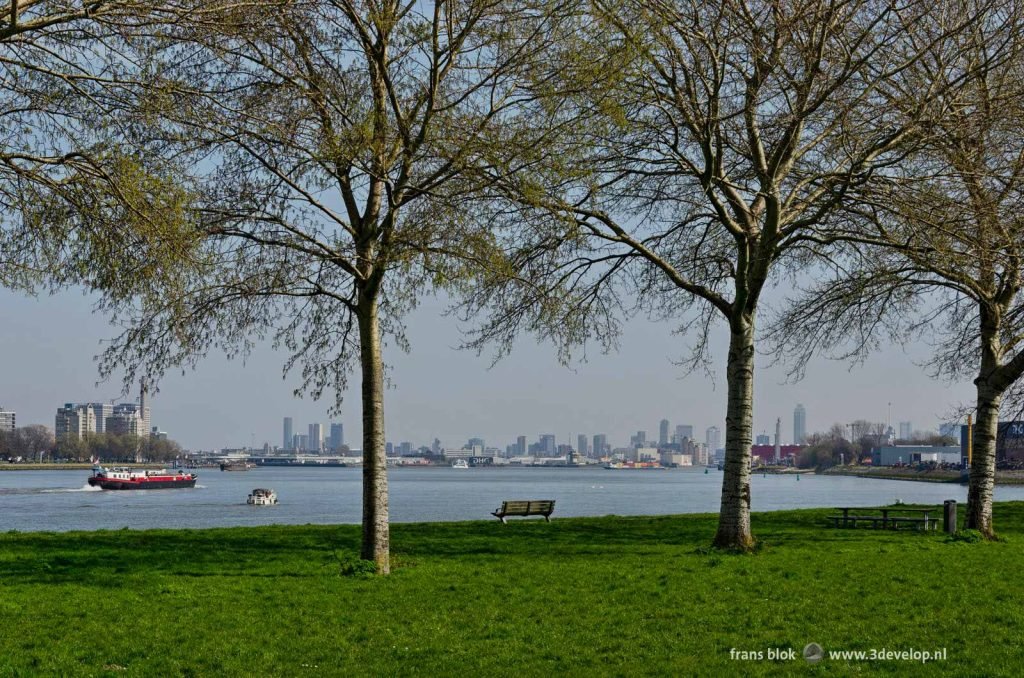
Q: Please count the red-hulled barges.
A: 1